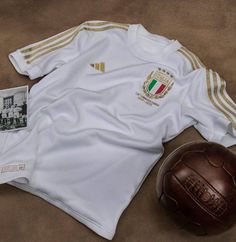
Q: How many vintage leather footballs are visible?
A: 1